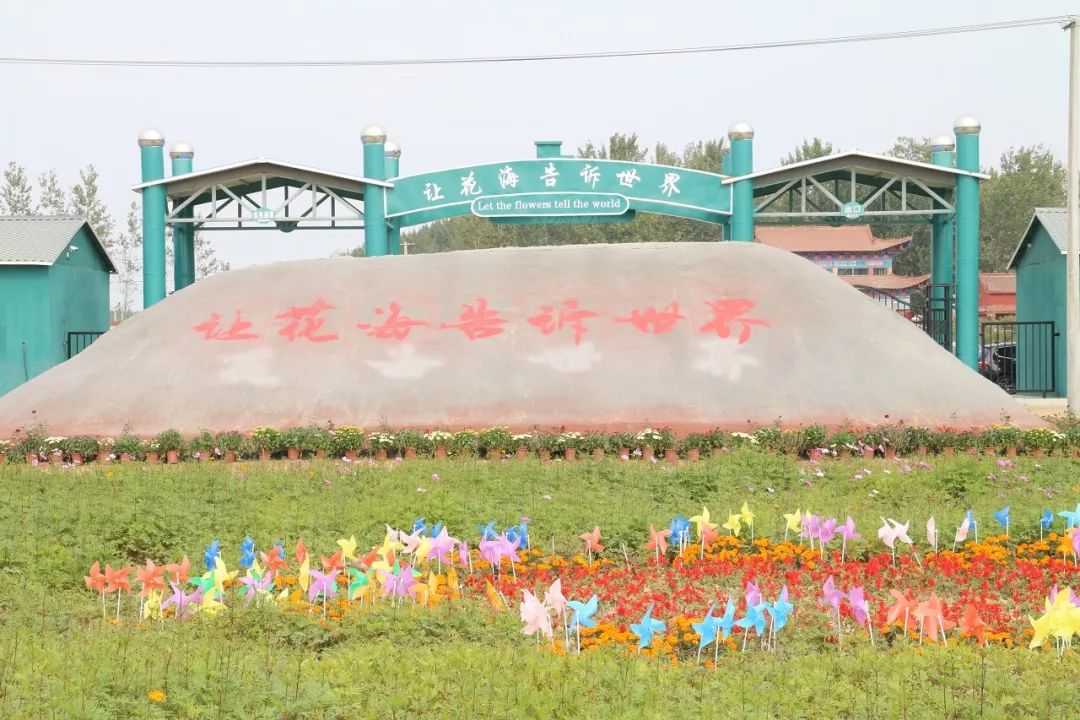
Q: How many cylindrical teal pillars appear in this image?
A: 8